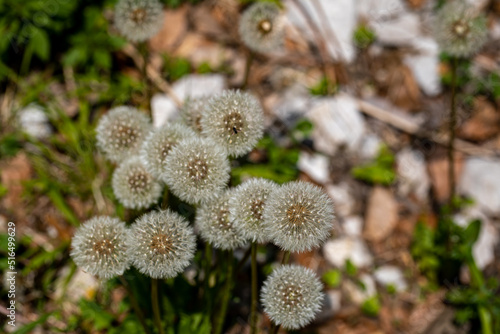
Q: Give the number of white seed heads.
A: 15